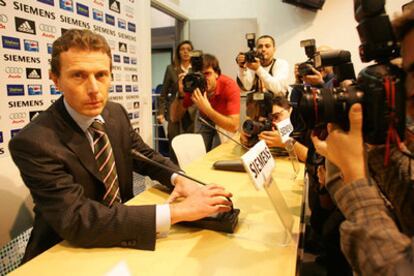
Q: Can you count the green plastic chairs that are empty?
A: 0